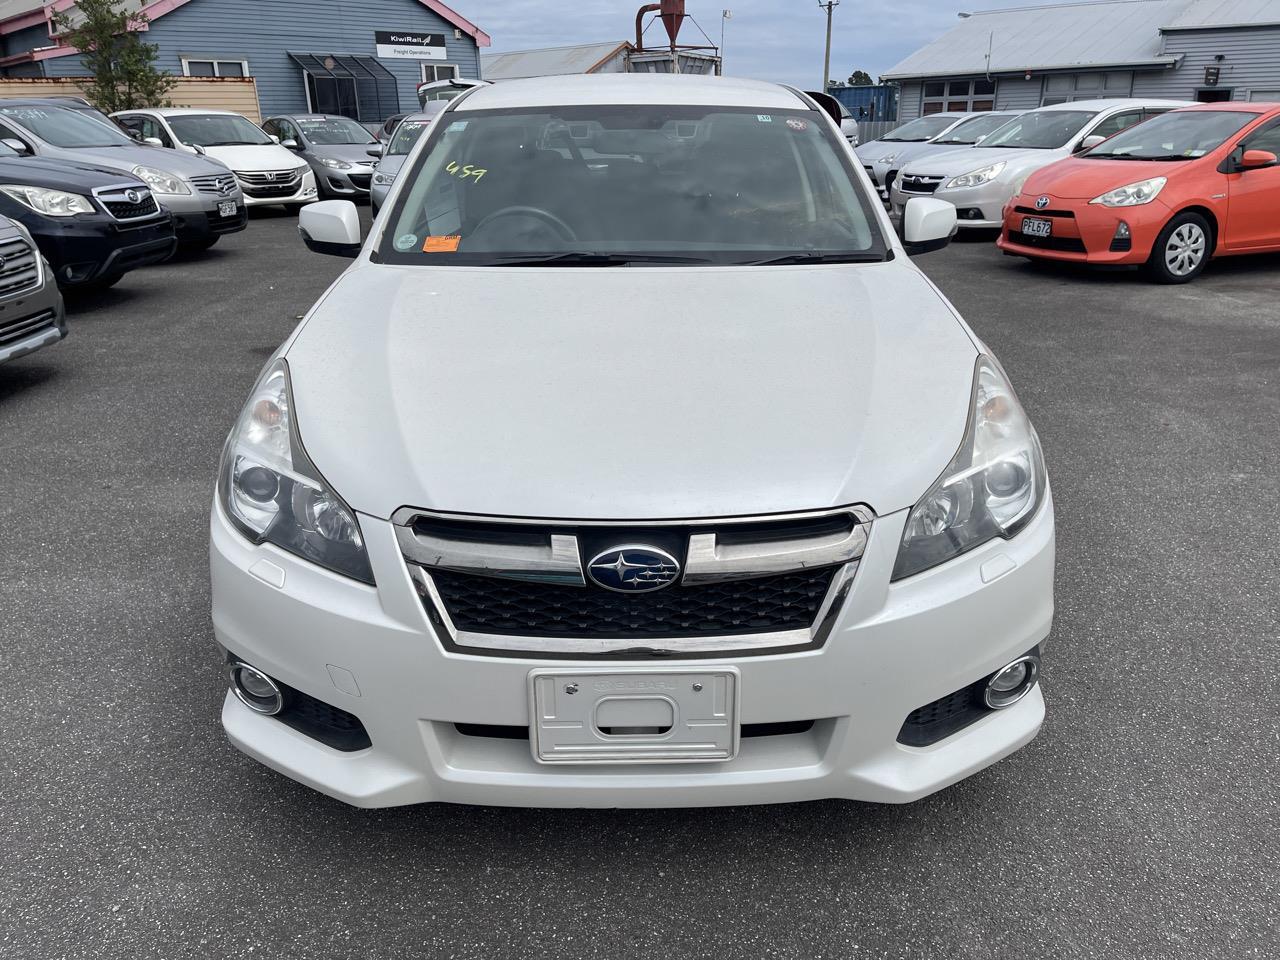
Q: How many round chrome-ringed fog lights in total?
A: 2